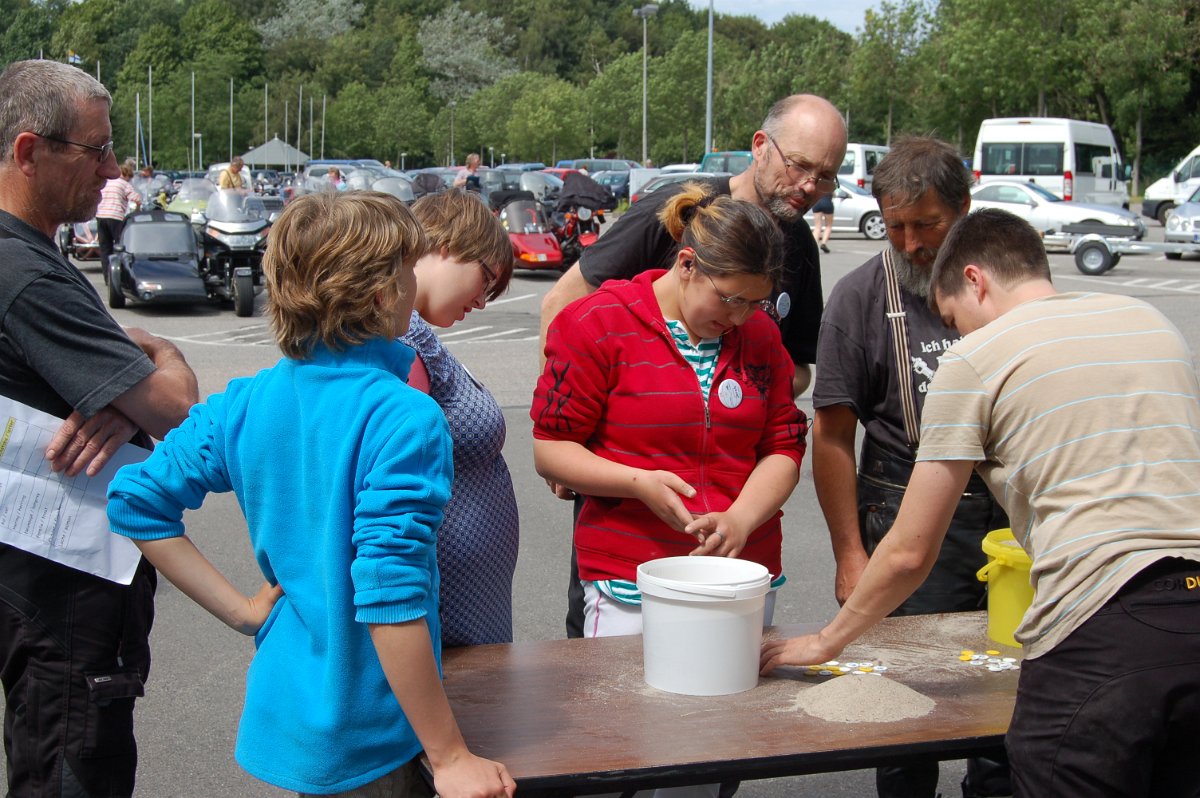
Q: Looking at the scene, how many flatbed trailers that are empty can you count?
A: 1